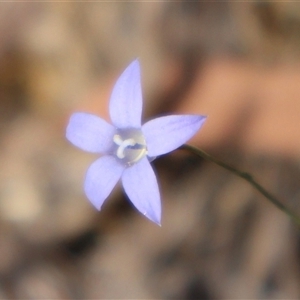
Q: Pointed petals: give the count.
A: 5